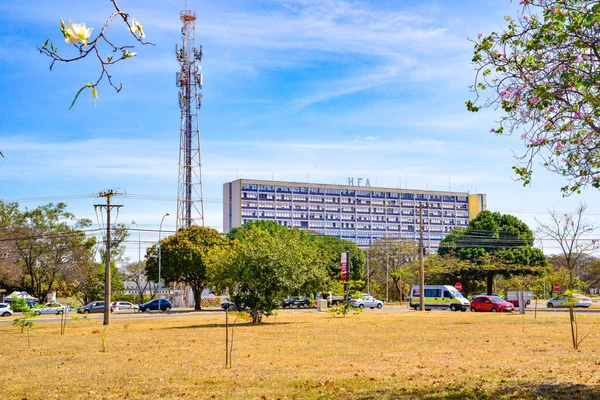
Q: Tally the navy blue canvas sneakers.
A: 0